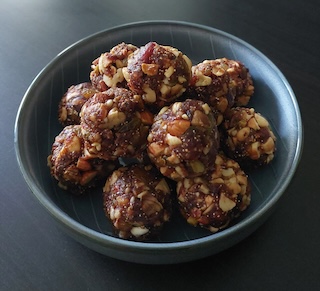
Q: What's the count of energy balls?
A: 11